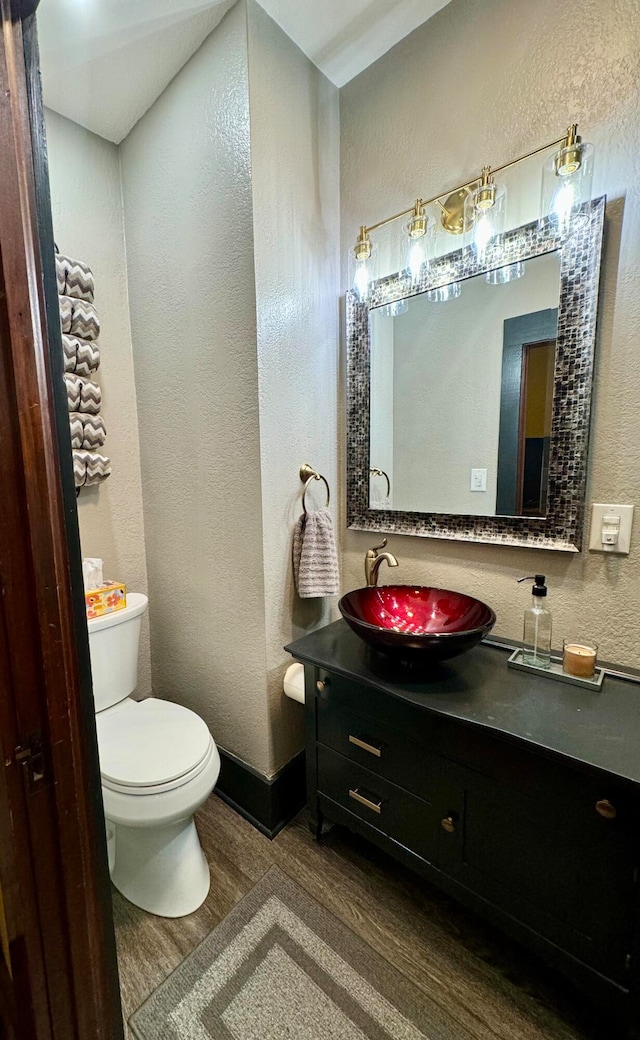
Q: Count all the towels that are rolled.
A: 6